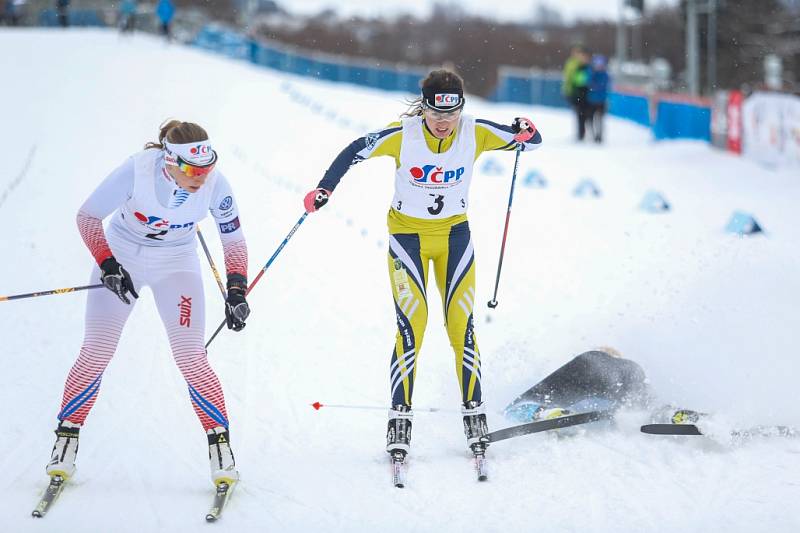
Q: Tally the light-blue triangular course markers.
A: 5